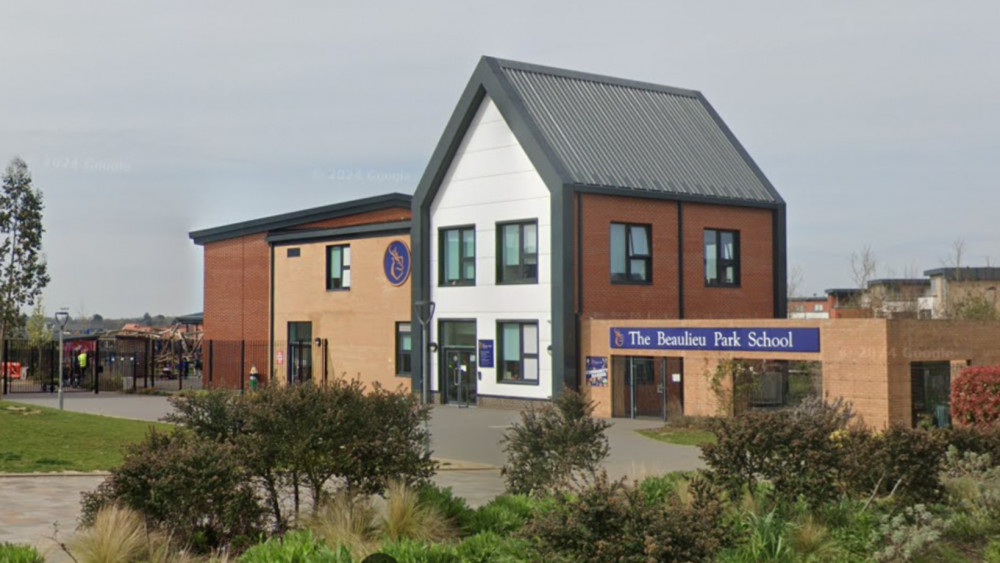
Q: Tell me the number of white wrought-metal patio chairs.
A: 0